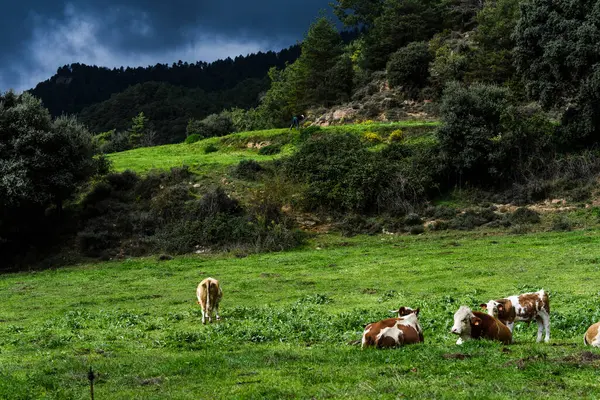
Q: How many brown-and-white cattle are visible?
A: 5